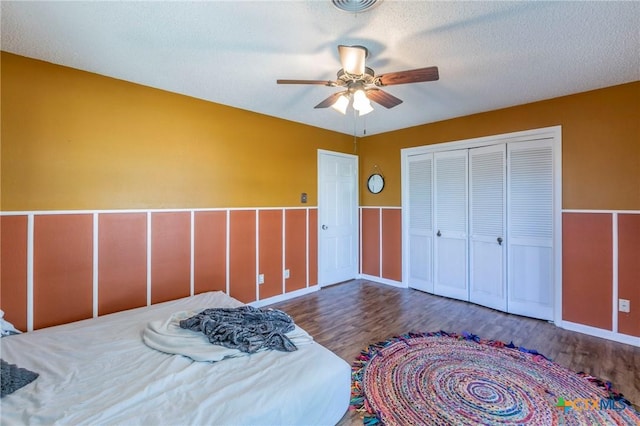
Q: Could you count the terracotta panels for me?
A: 13